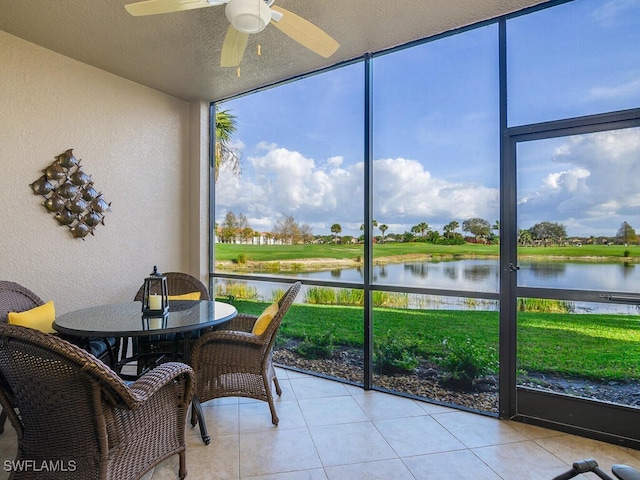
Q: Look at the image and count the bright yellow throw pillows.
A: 3